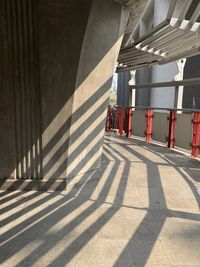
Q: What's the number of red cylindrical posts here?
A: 6